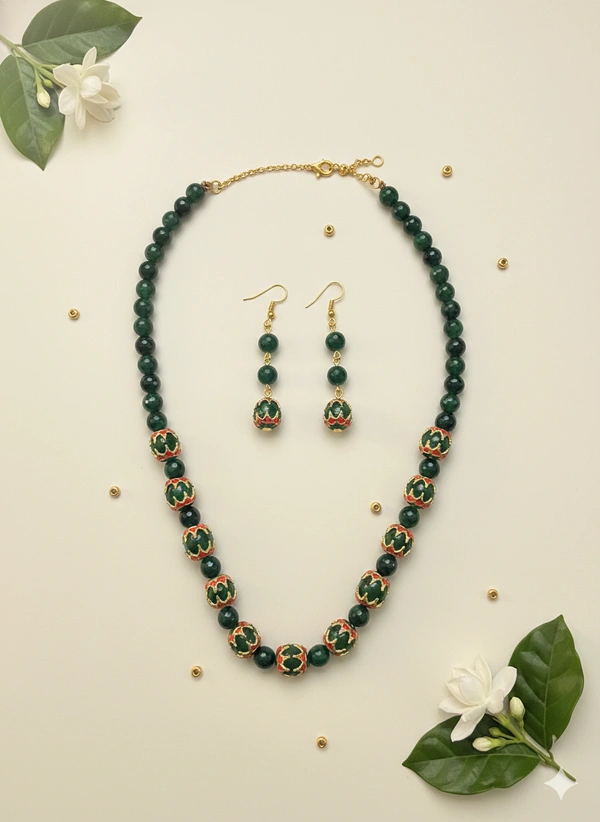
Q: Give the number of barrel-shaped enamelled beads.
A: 13